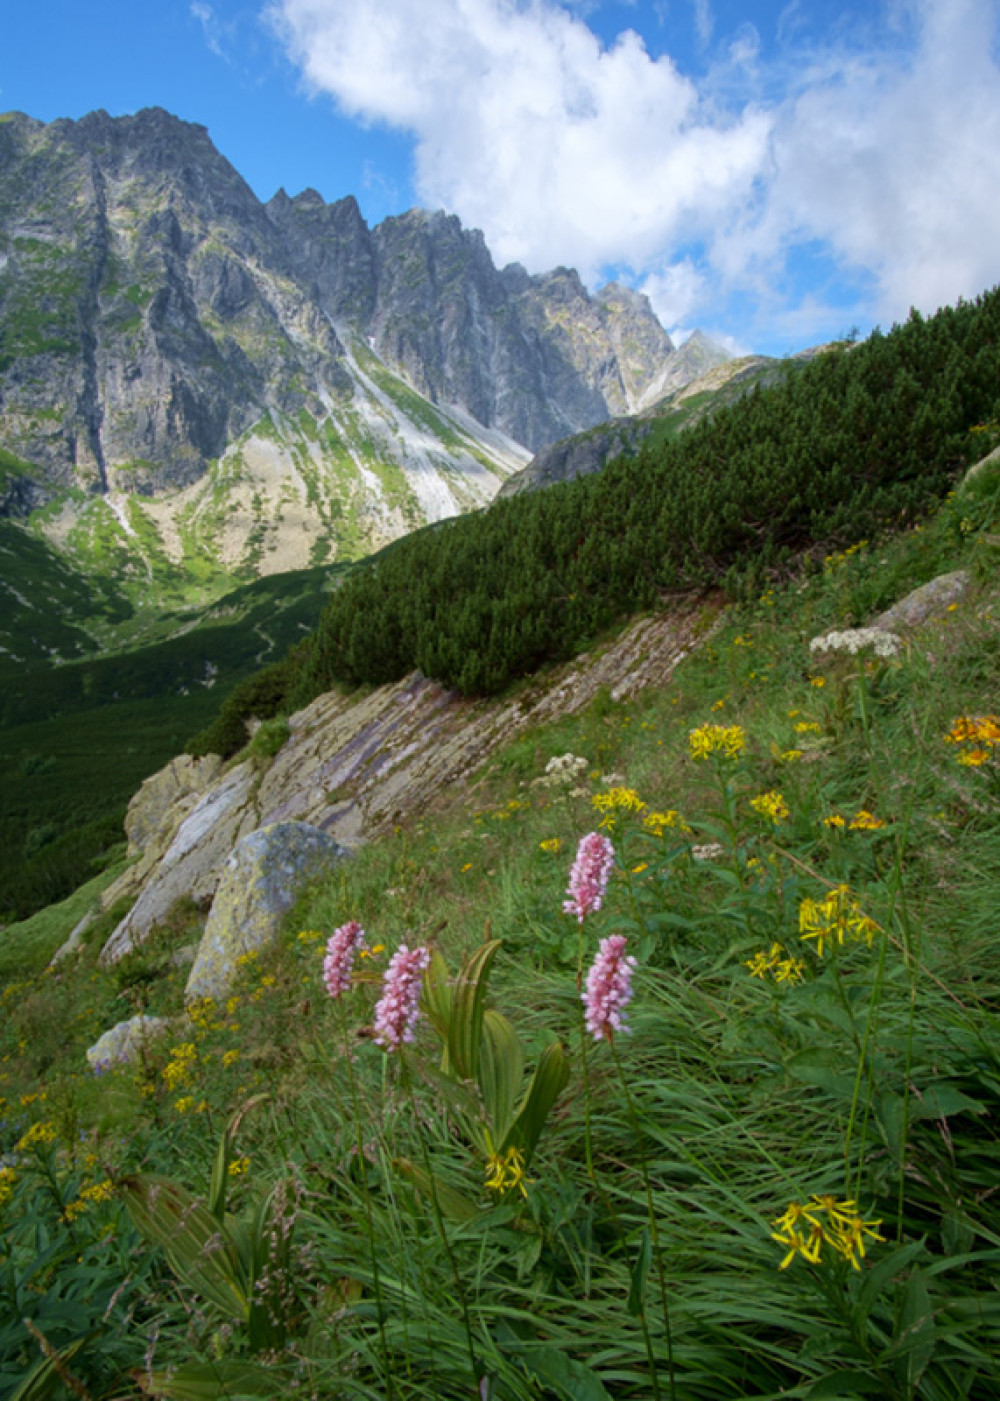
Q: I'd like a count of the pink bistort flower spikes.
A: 4